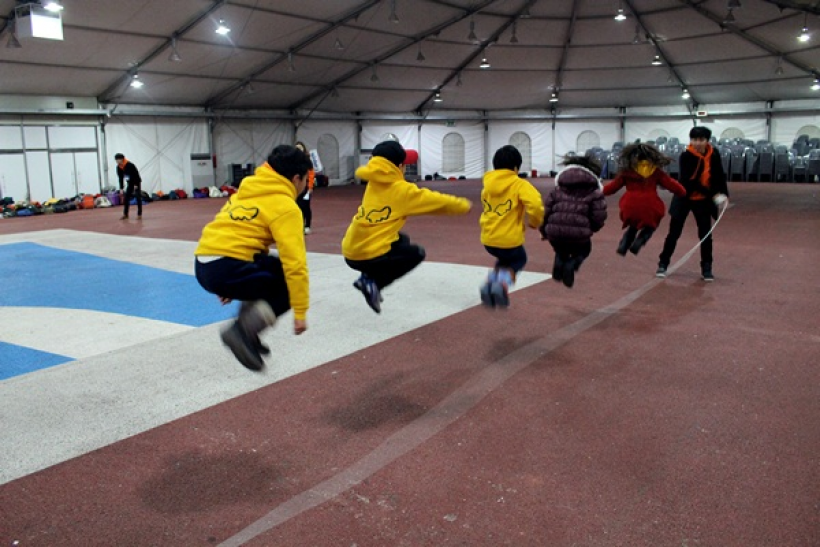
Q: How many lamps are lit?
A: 11